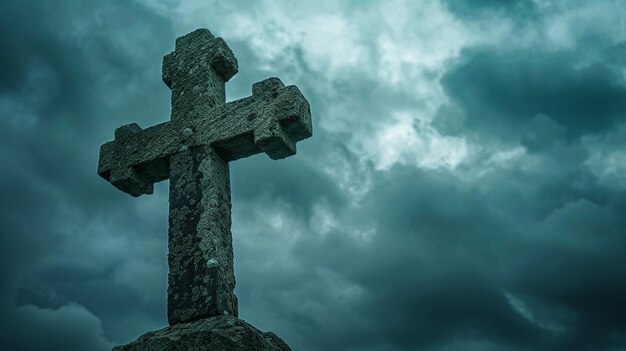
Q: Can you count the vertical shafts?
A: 1